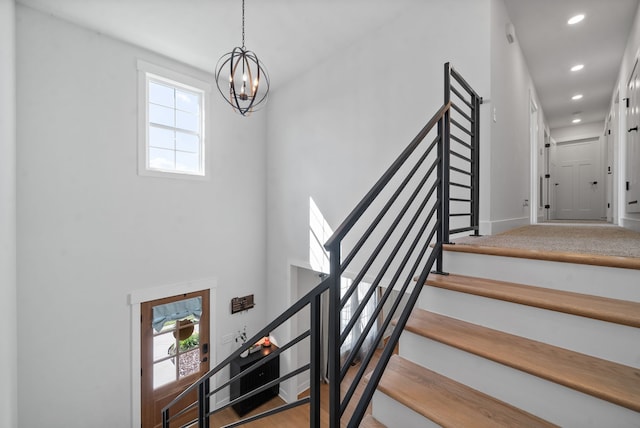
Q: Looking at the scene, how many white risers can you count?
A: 4